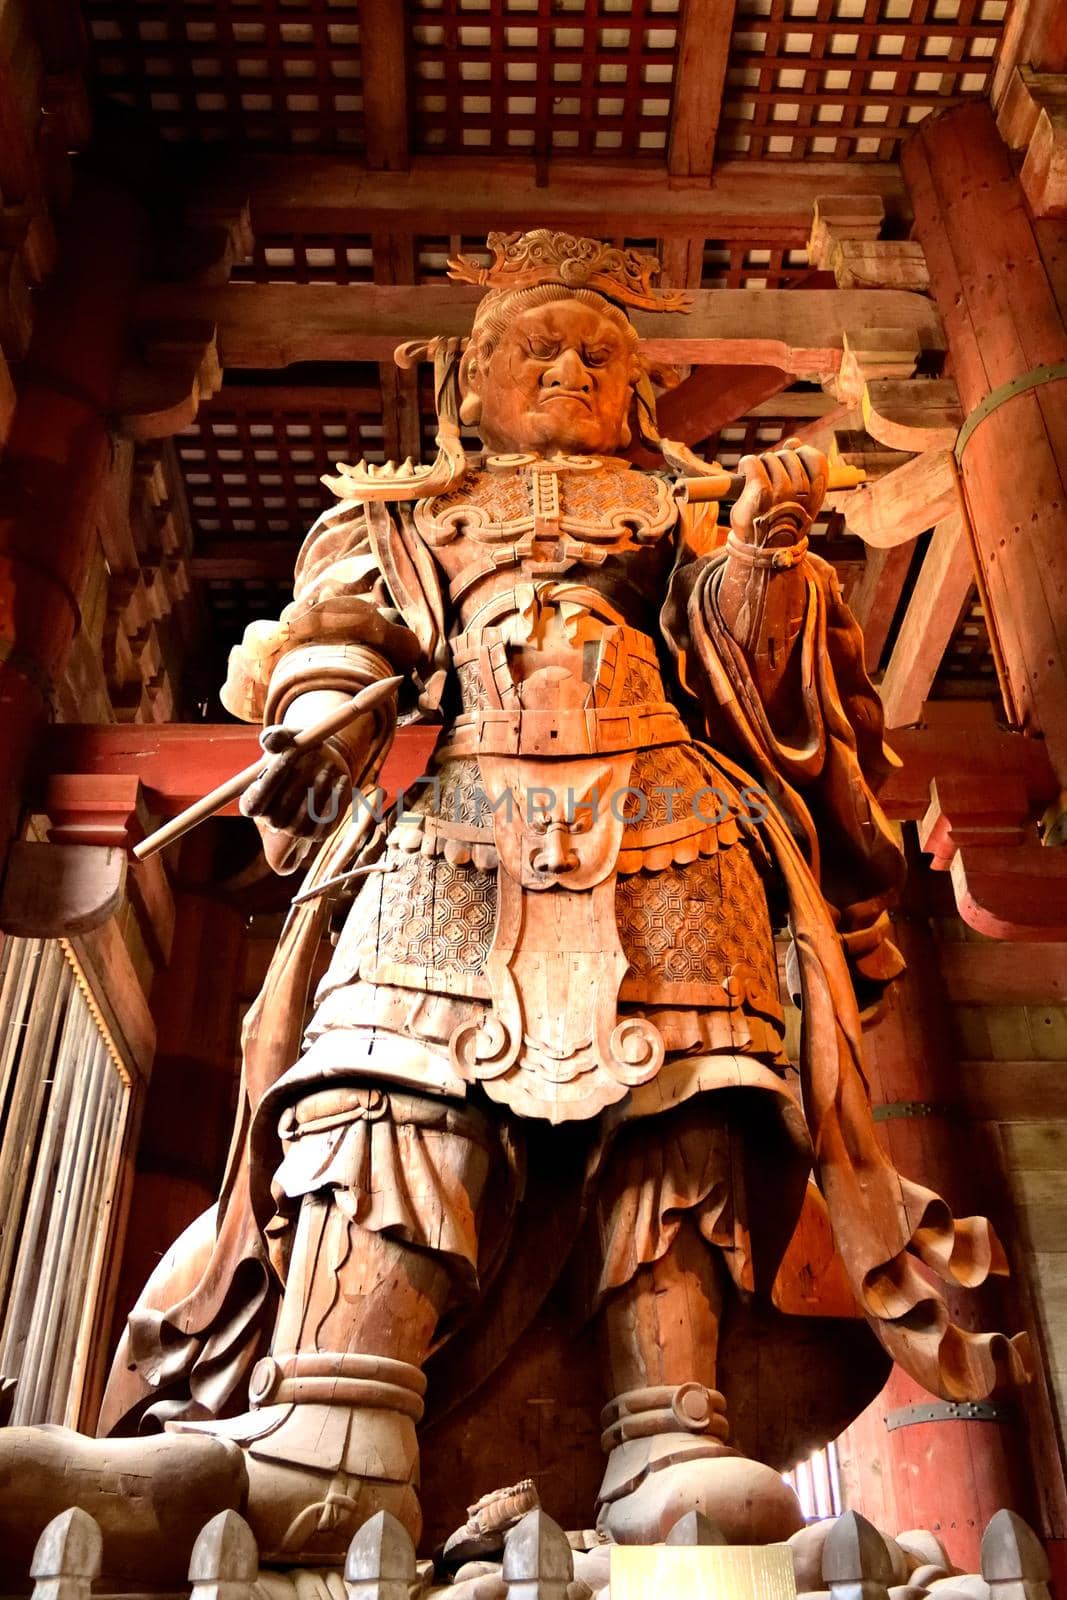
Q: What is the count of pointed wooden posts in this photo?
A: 7